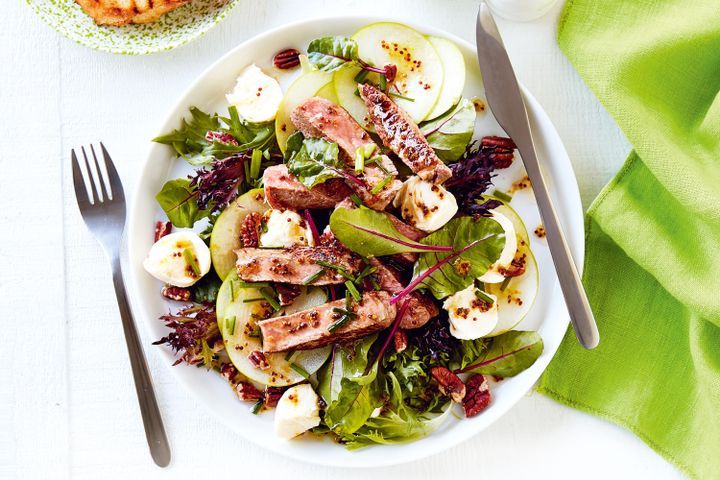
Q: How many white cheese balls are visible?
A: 7